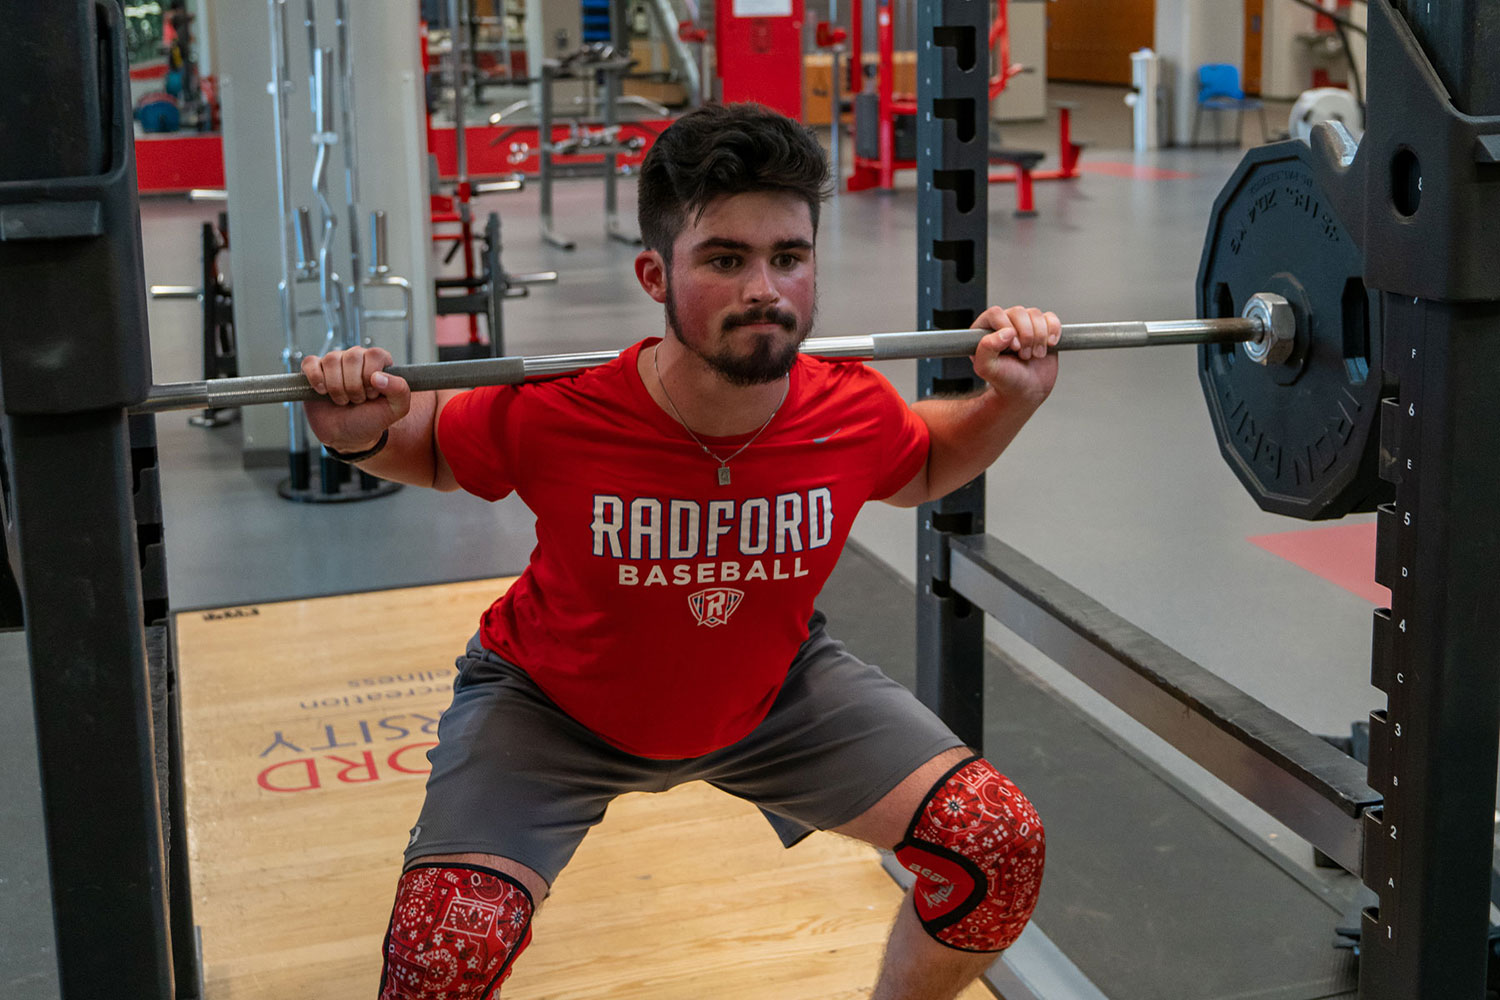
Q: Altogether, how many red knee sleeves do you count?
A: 2